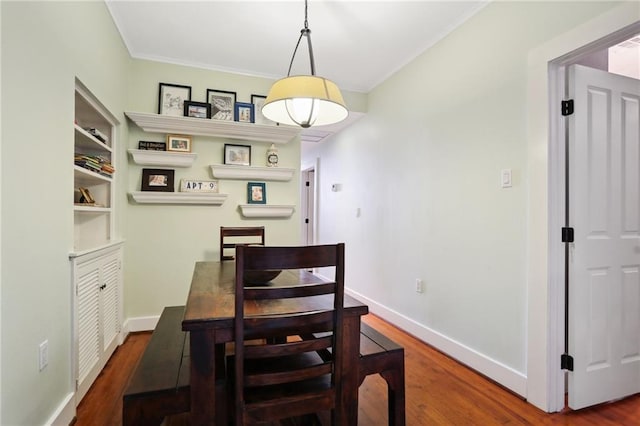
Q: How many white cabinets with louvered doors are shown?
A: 1